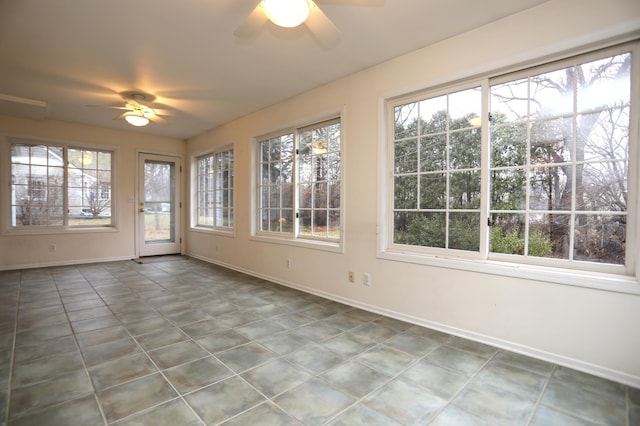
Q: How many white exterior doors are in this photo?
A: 1